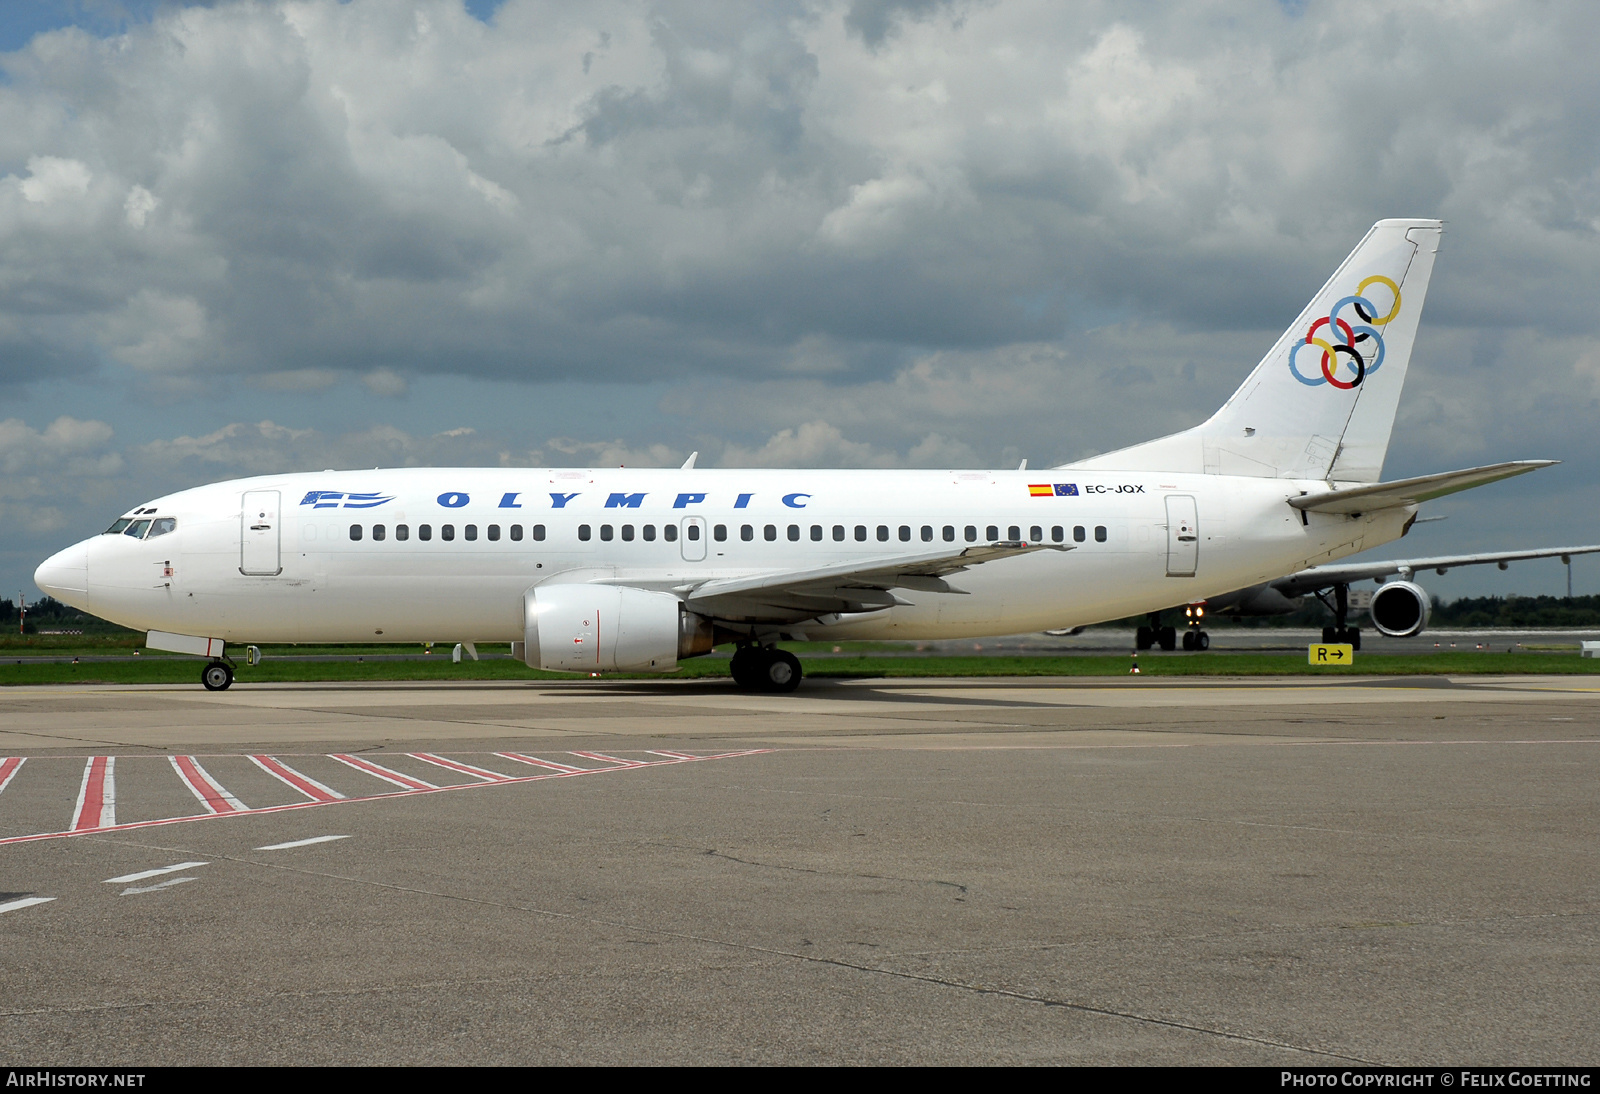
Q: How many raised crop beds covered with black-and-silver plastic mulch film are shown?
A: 0